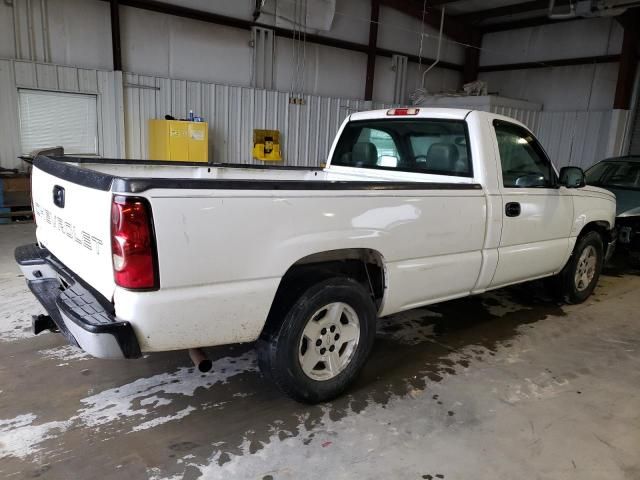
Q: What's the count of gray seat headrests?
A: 2